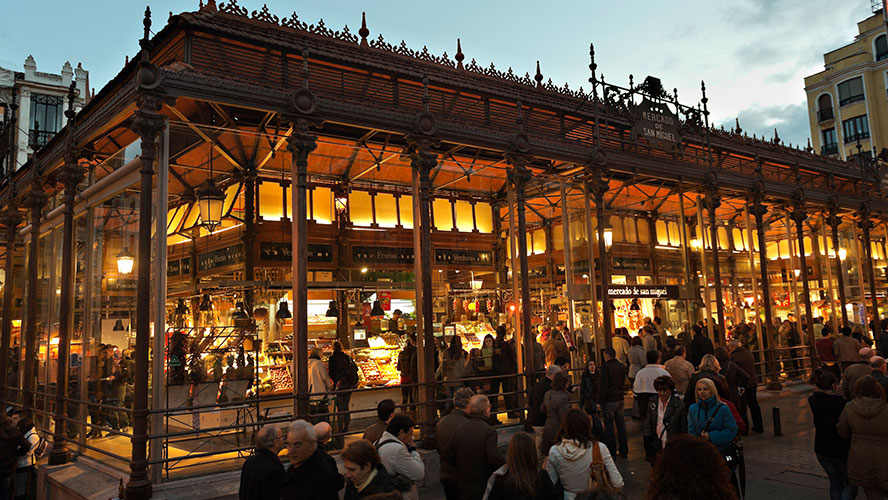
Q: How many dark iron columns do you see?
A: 13